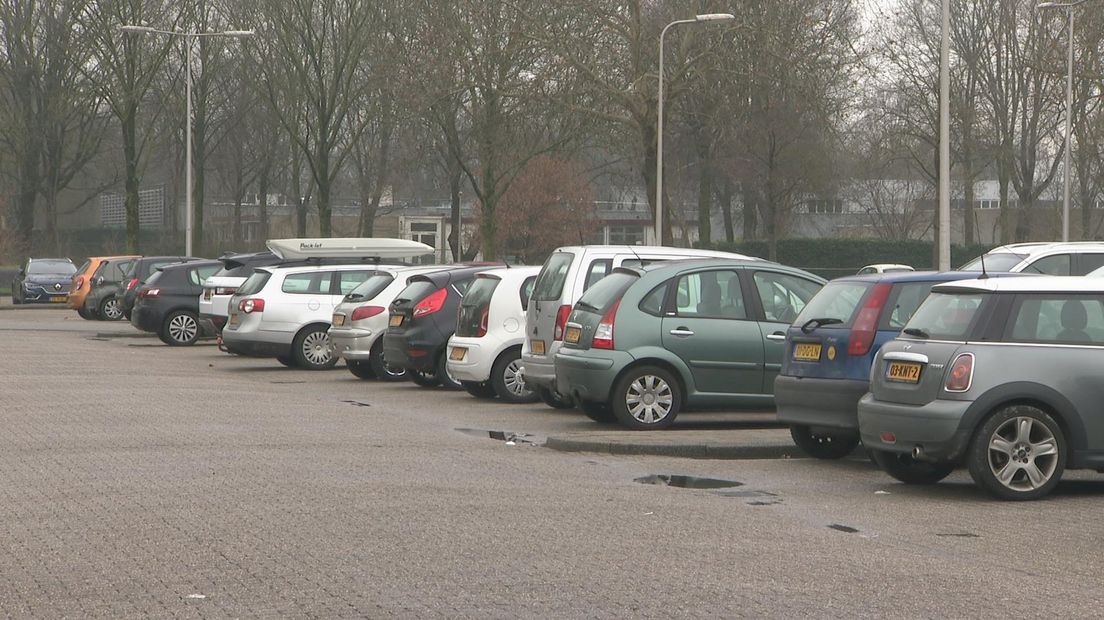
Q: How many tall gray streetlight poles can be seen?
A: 4